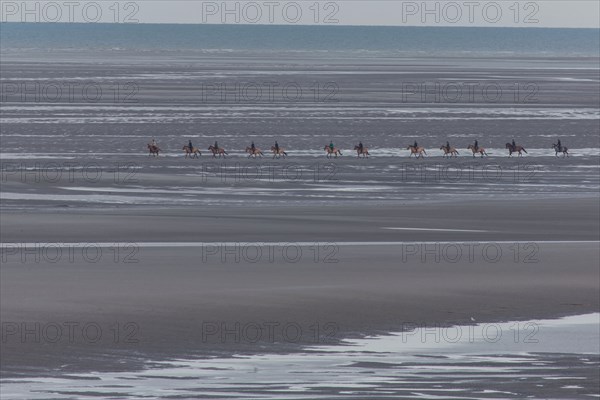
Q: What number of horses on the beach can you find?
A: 12